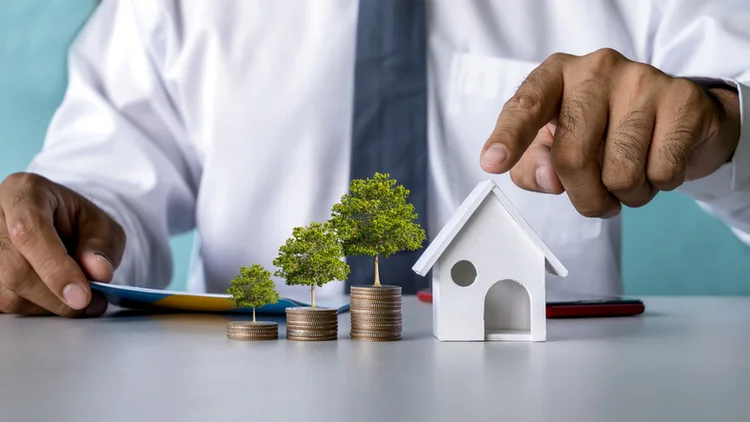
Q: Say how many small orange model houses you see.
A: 0